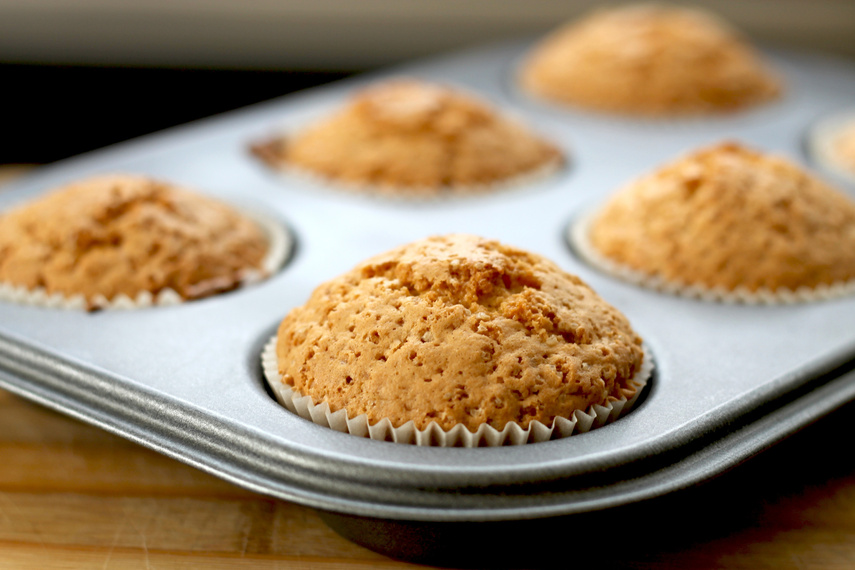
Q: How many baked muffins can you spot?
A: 6